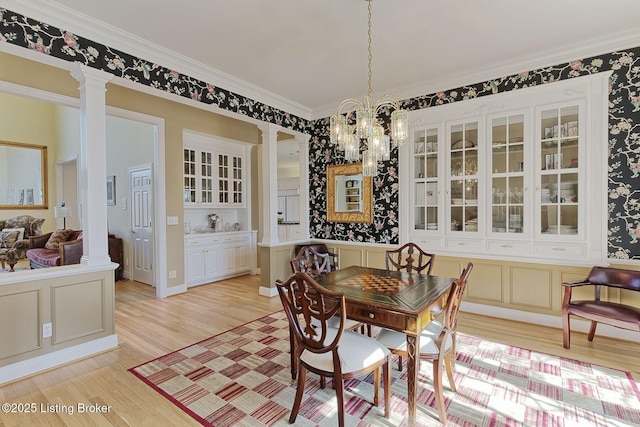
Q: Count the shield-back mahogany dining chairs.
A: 4